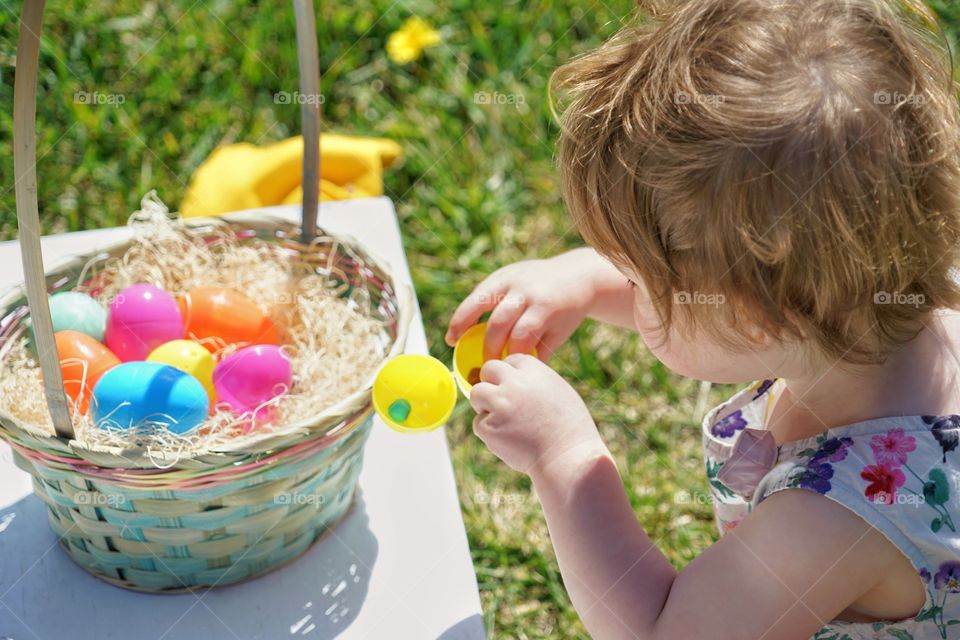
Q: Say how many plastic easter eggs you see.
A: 8